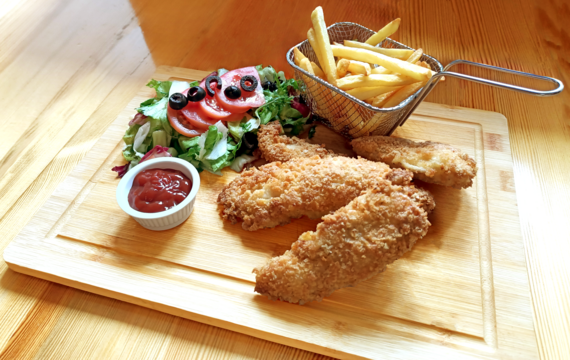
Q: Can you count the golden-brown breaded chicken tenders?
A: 4